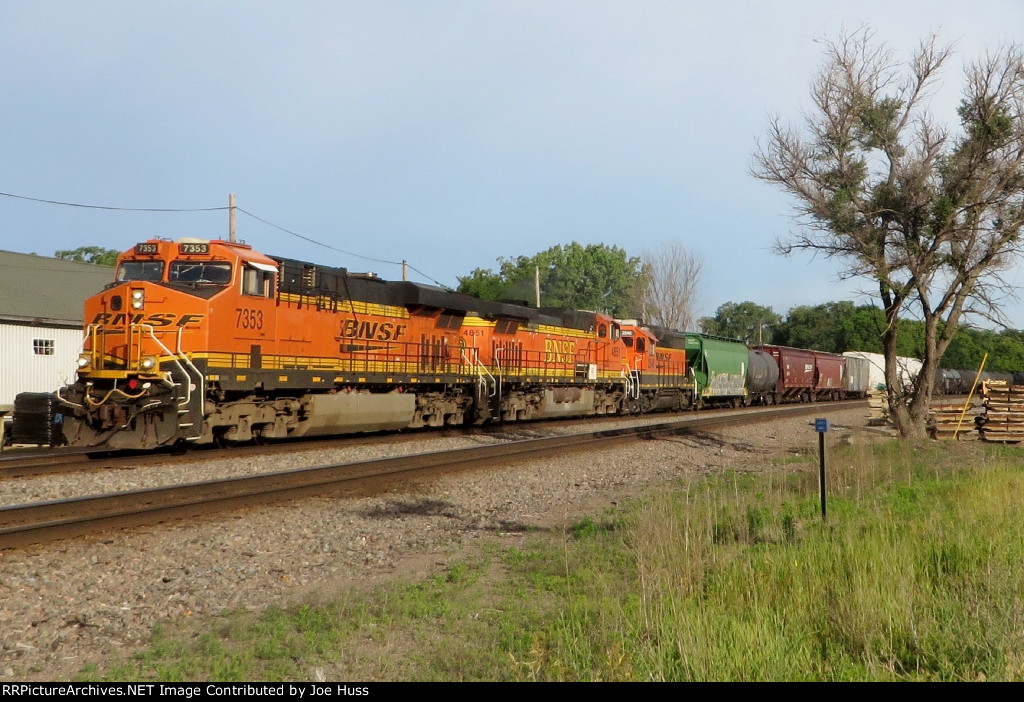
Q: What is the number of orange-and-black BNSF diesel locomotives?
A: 3